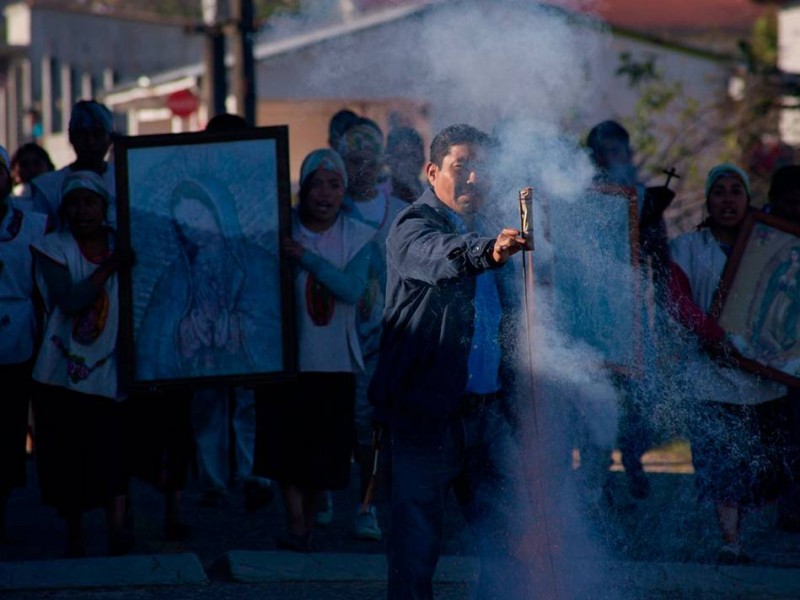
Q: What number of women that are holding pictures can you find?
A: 3